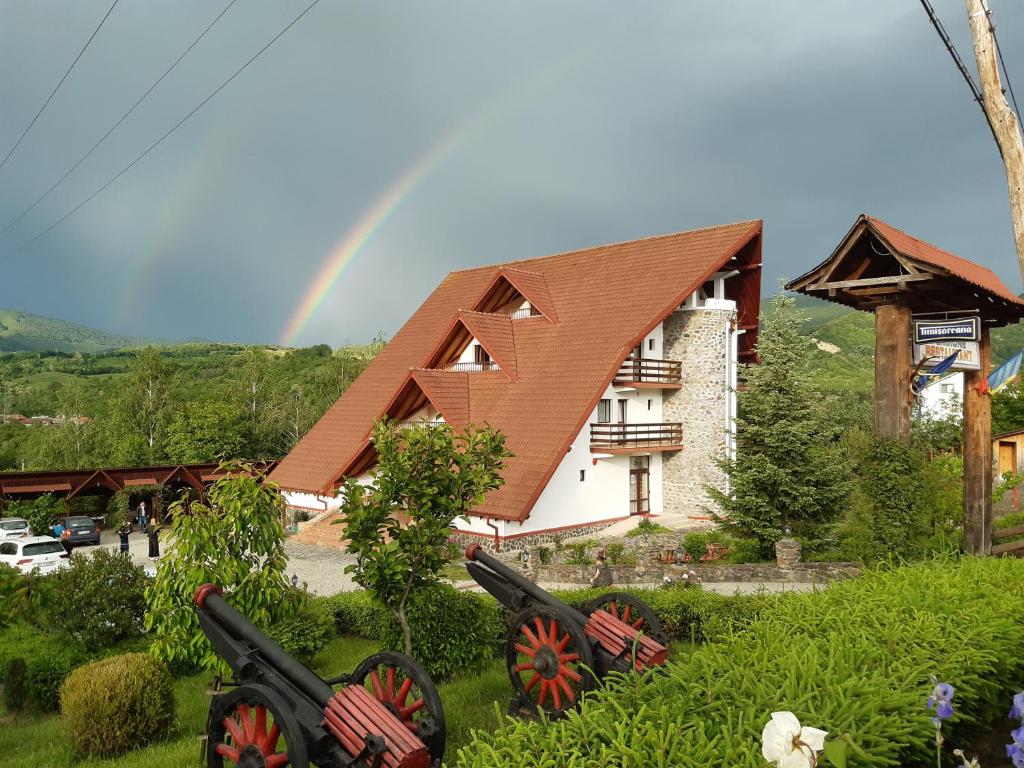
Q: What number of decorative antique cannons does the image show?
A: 2